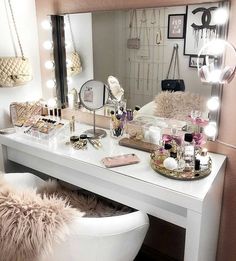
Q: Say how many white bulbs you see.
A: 10